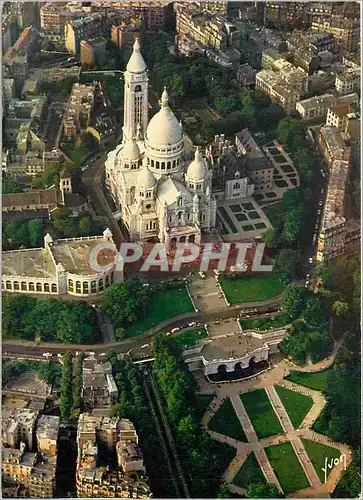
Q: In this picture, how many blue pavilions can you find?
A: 0